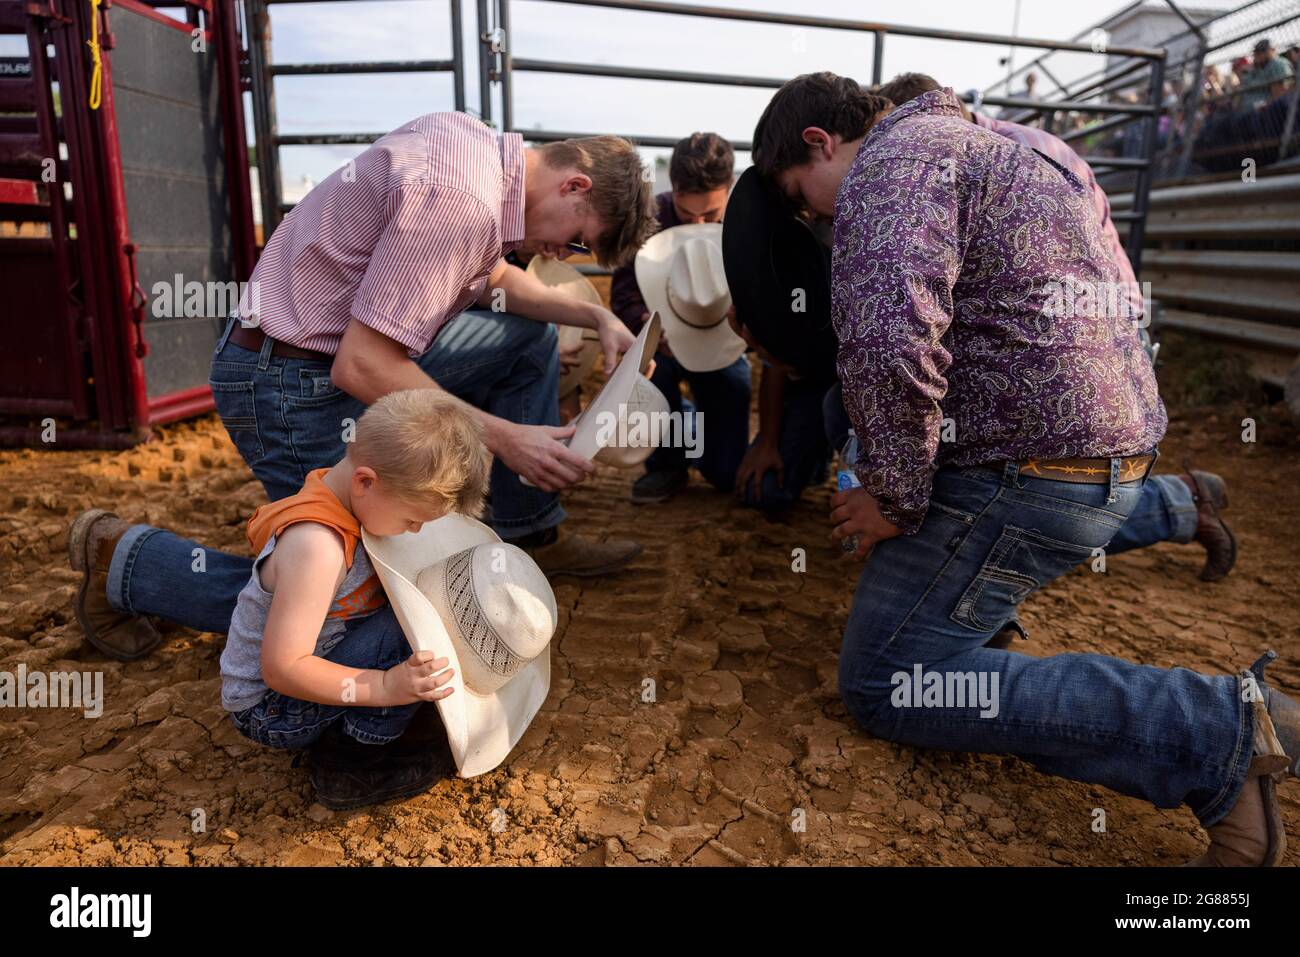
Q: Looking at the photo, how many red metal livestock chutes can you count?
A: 1